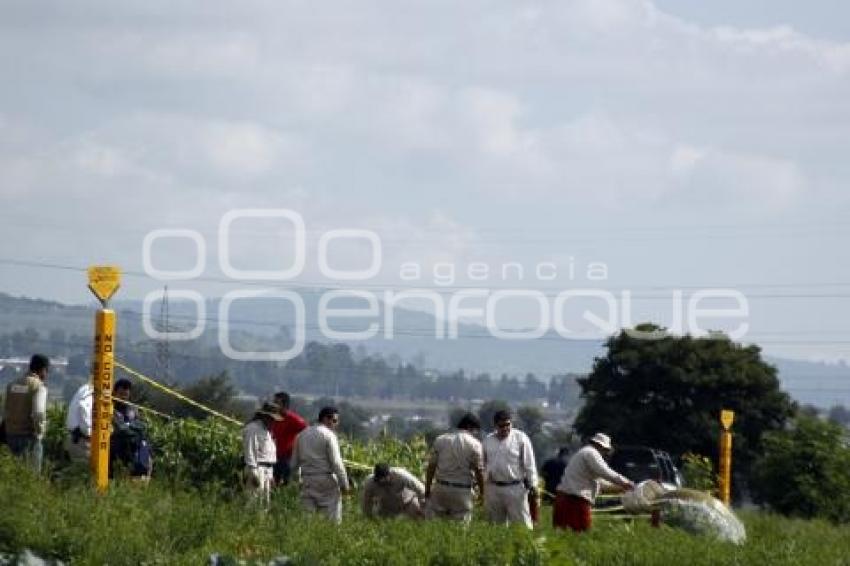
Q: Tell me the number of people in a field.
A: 11